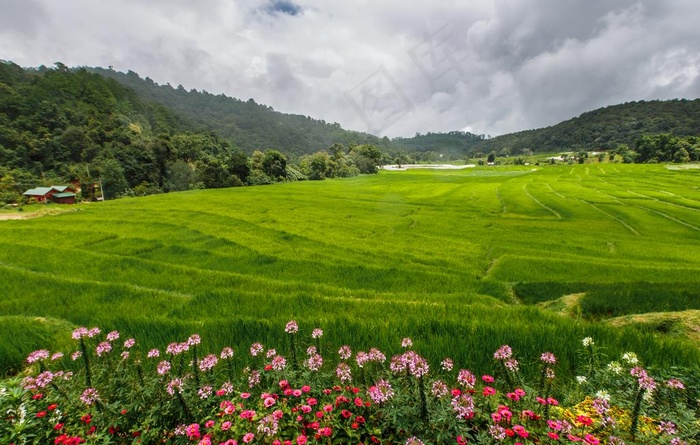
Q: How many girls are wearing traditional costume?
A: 0